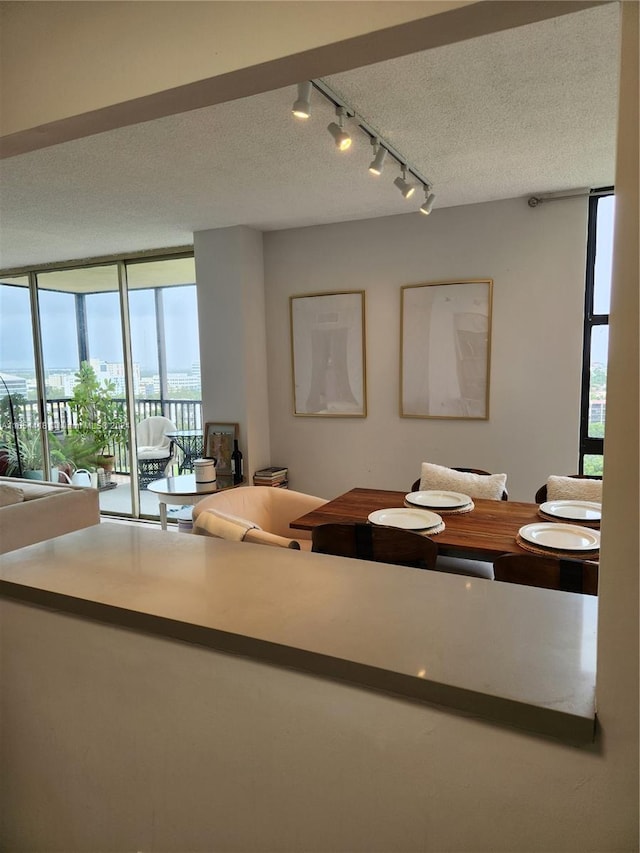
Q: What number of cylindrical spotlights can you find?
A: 5